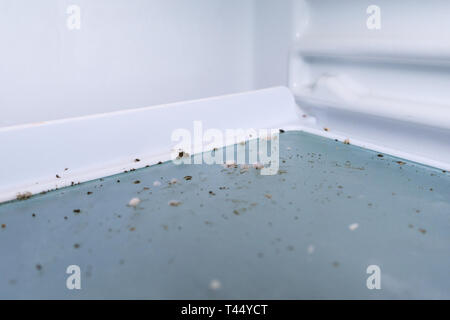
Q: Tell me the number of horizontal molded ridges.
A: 2